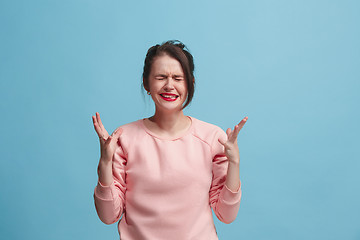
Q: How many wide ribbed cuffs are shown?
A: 2